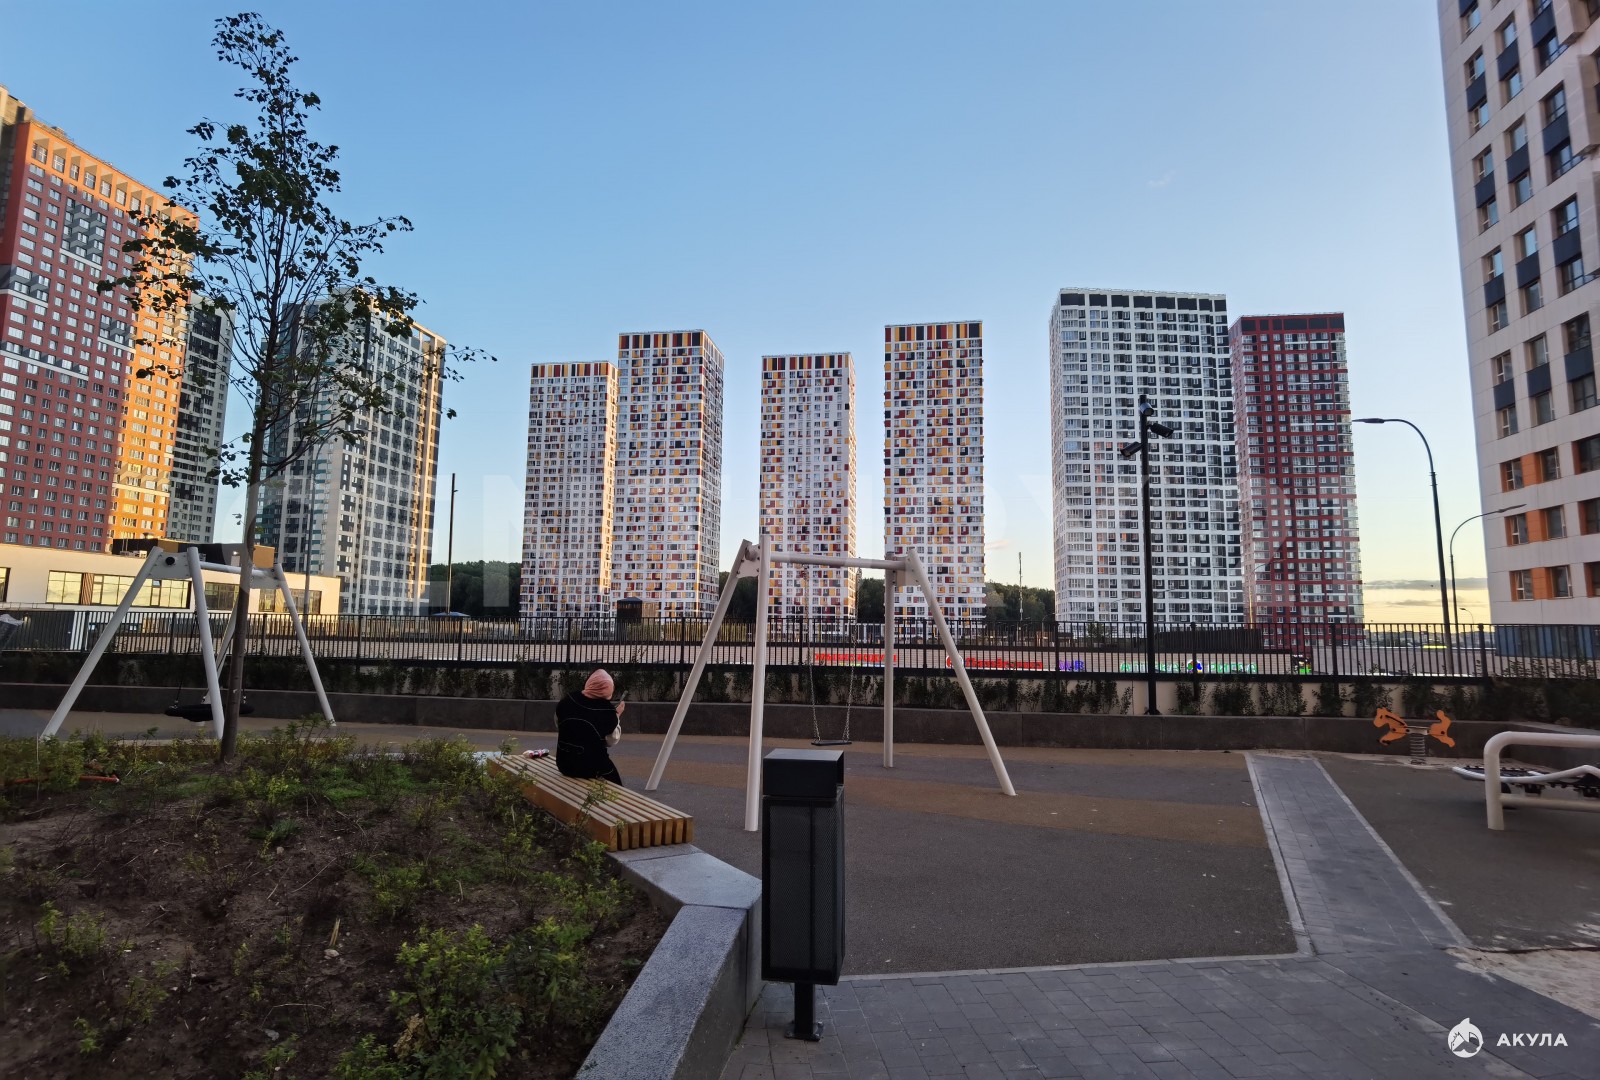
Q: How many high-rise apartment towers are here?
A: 10